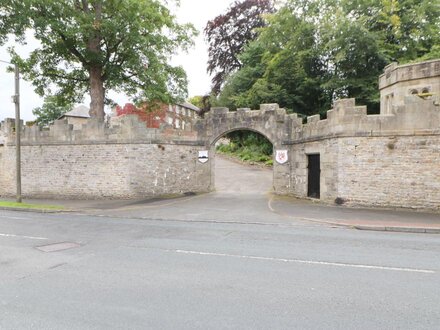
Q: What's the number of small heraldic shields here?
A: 2